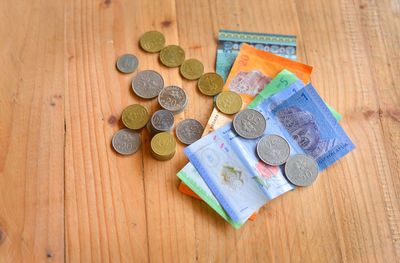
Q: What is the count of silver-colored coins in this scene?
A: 9